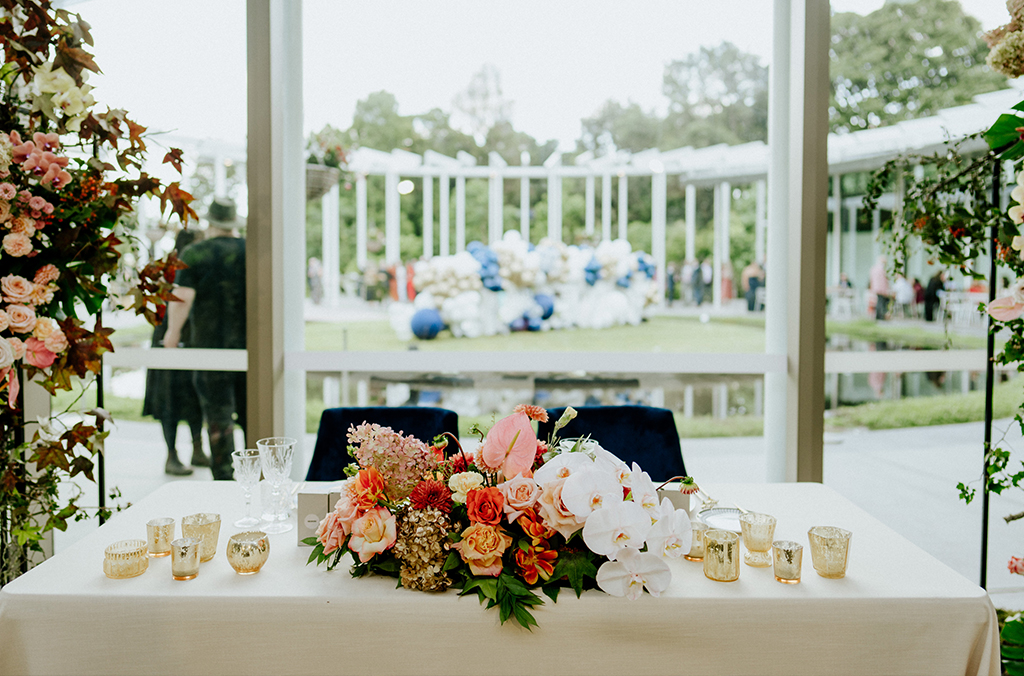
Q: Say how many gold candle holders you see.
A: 10